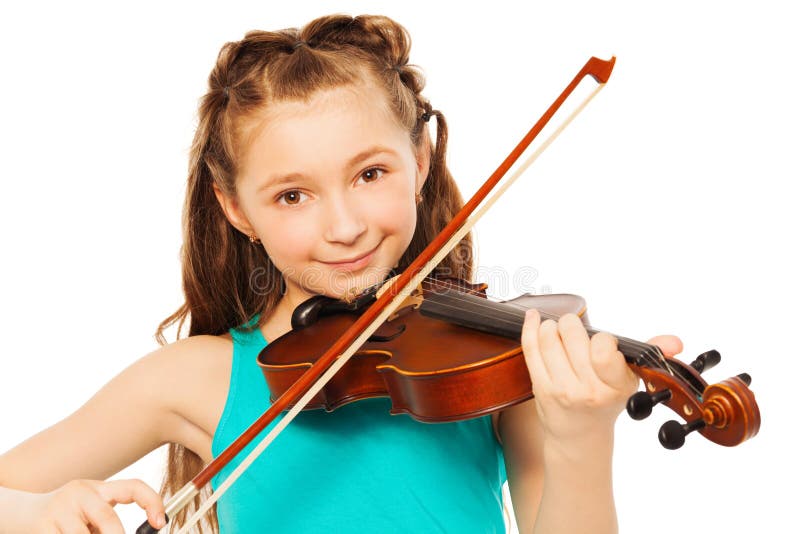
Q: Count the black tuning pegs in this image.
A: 4